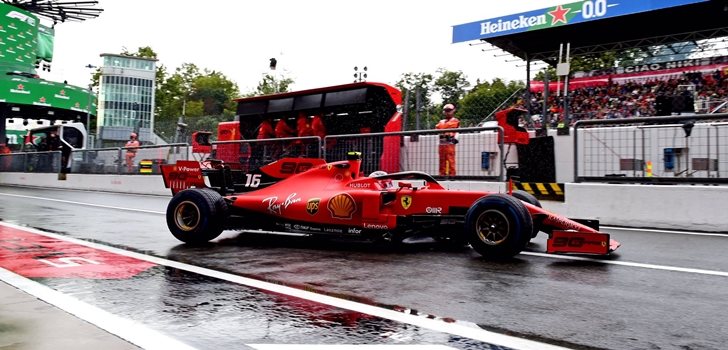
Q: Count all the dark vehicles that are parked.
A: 0